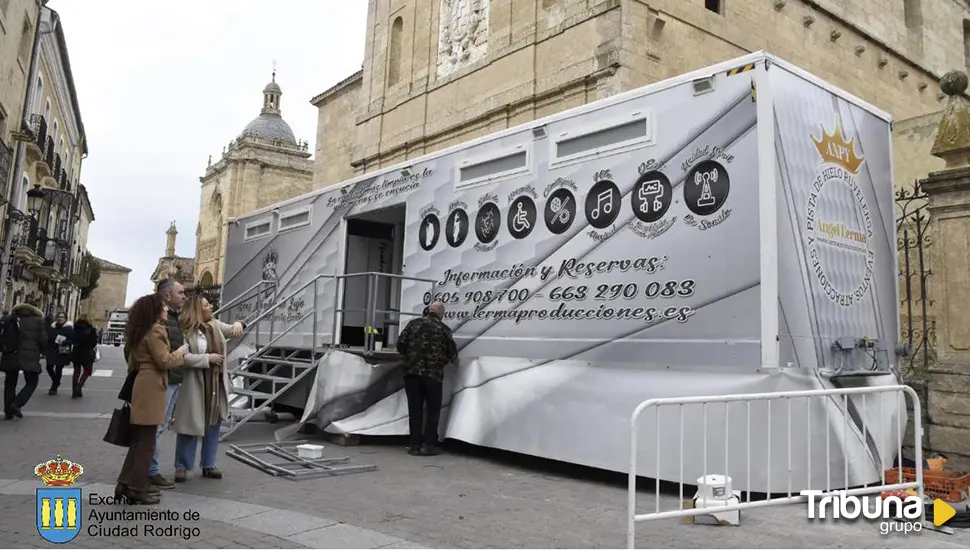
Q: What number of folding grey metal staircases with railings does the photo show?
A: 1